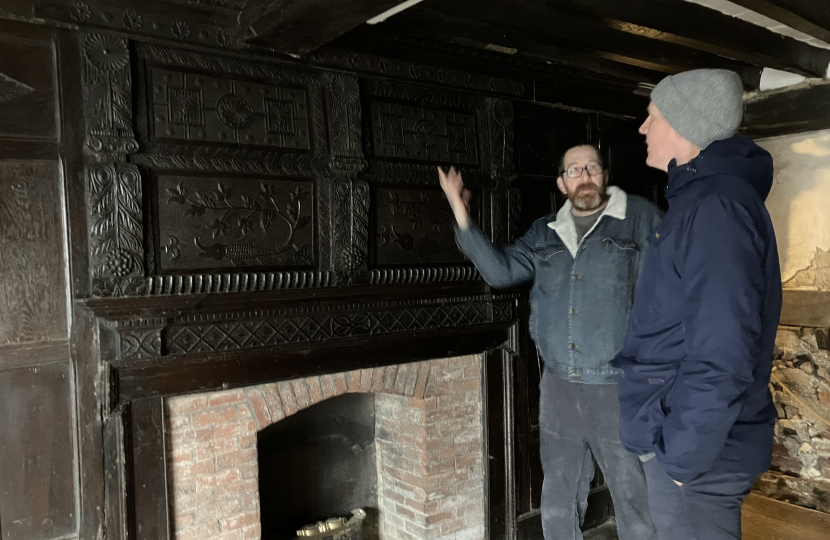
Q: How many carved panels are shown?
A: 4